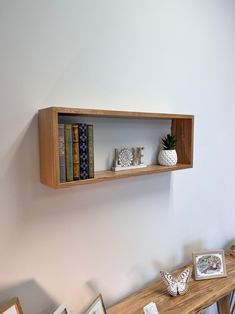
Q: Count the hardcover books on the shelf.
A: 5